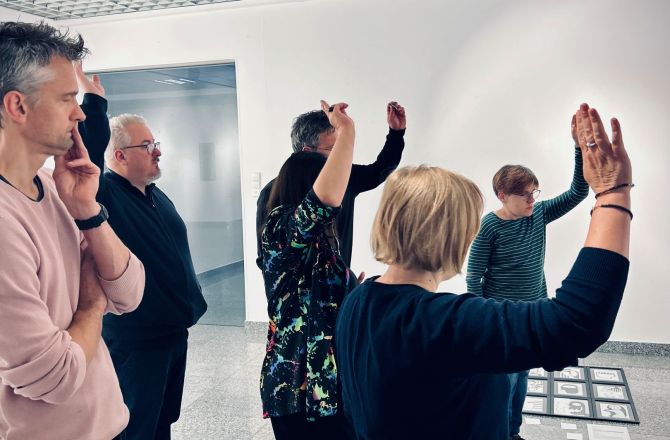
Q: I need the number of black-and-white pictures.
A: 9